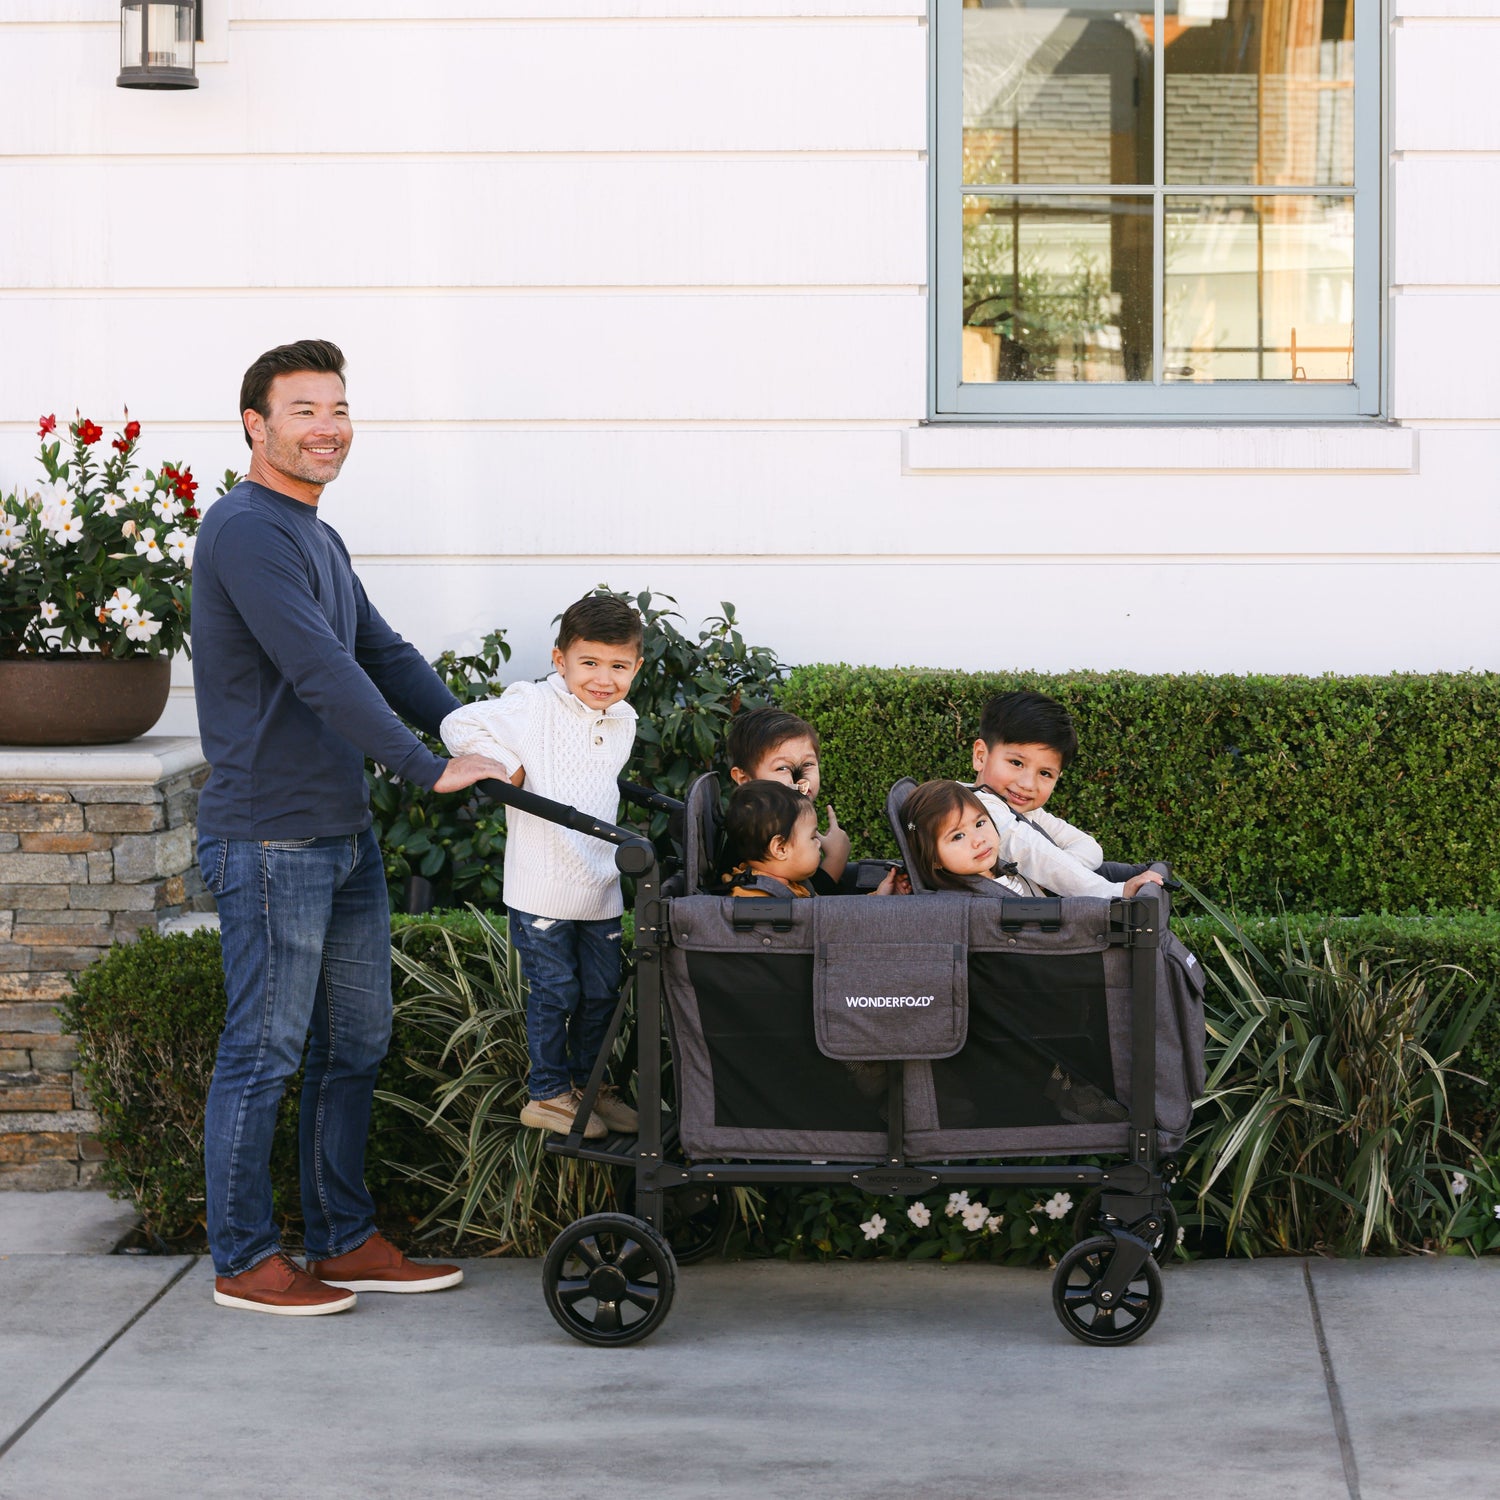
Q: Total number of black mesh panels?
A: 2